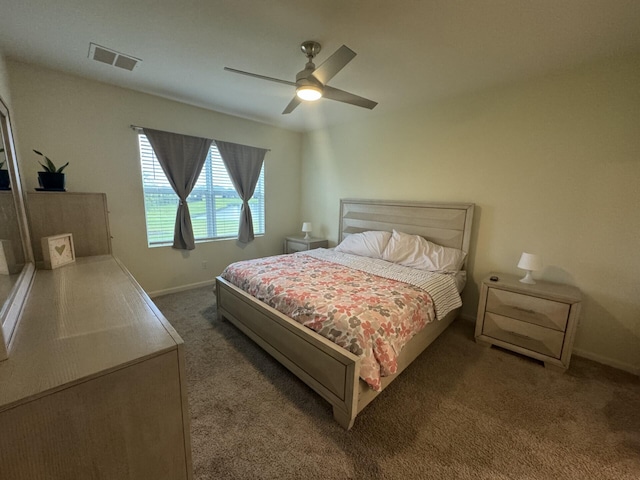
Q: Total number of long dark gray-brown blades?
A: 4